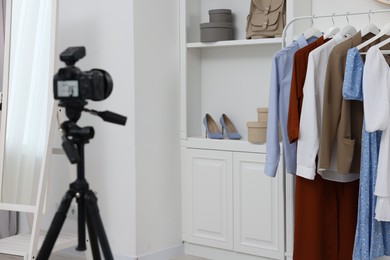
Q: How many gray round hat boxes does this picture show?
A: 2